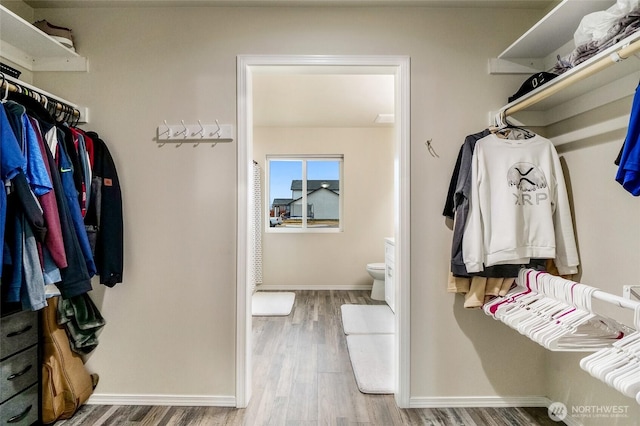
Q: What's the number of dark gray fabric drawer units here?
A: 1